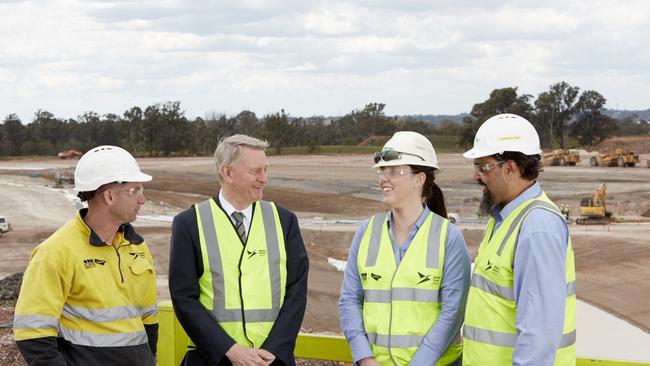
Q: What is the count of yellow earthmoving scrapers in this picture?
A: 2